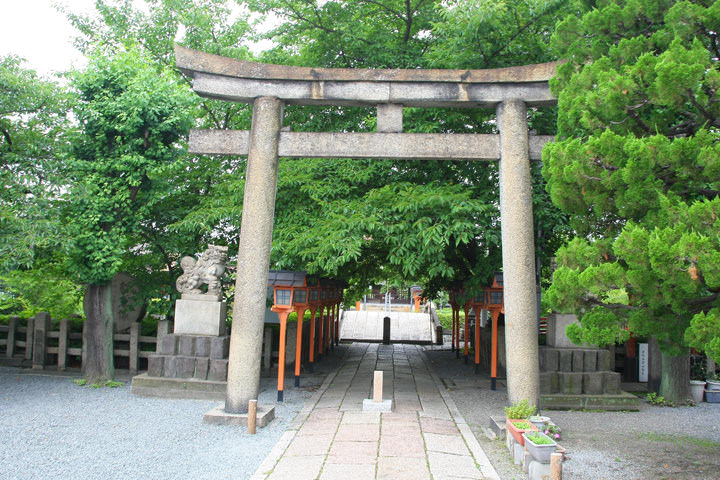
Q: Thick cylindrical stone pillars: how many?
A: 2